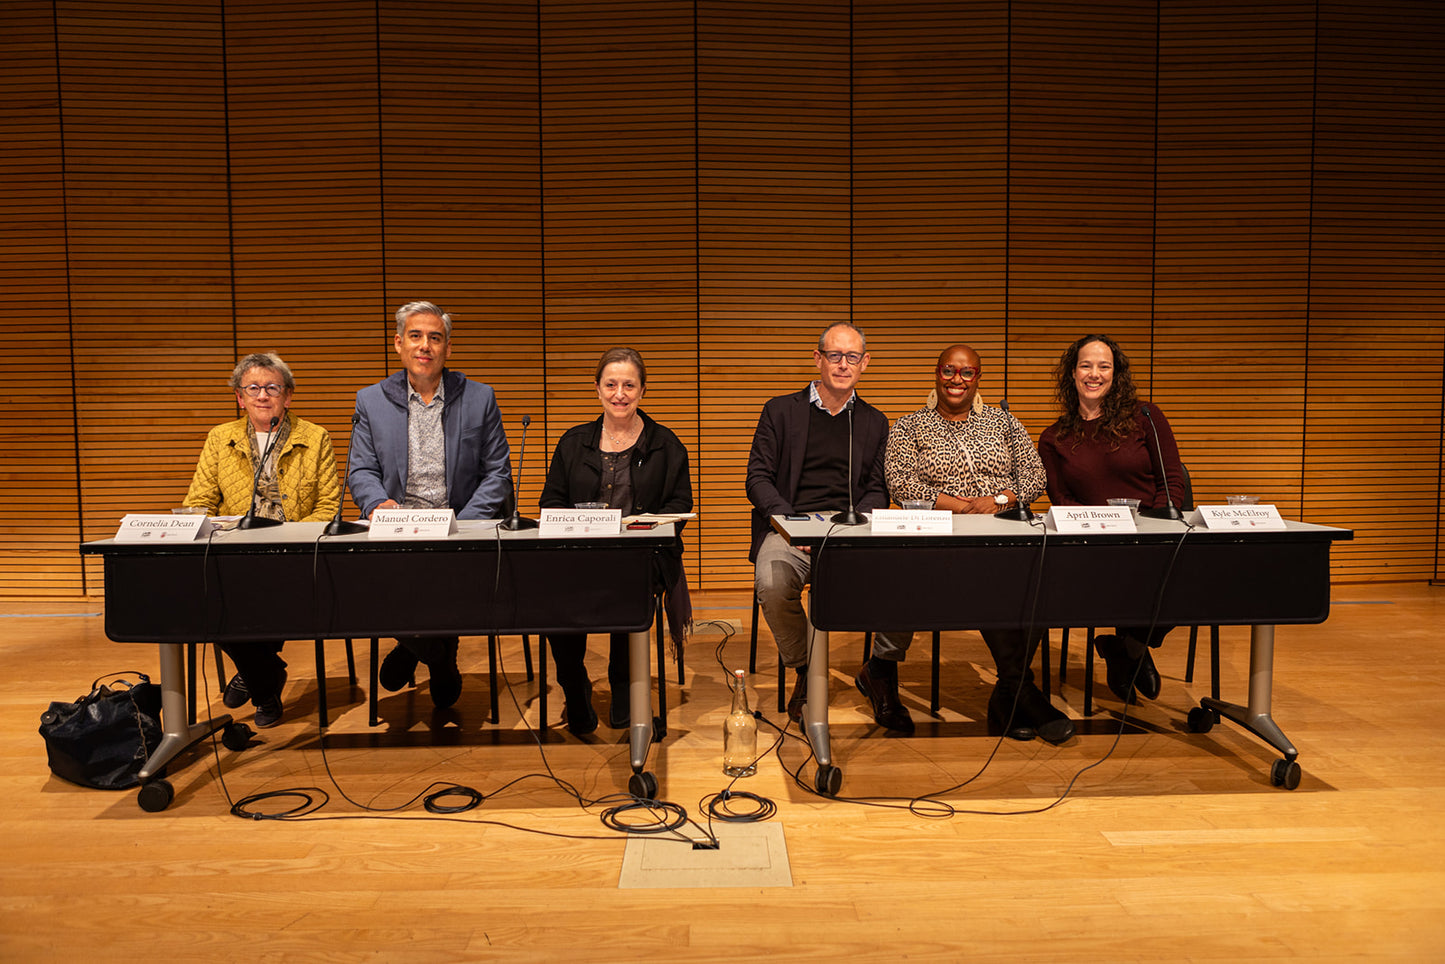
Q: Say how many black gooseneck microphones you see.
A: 6